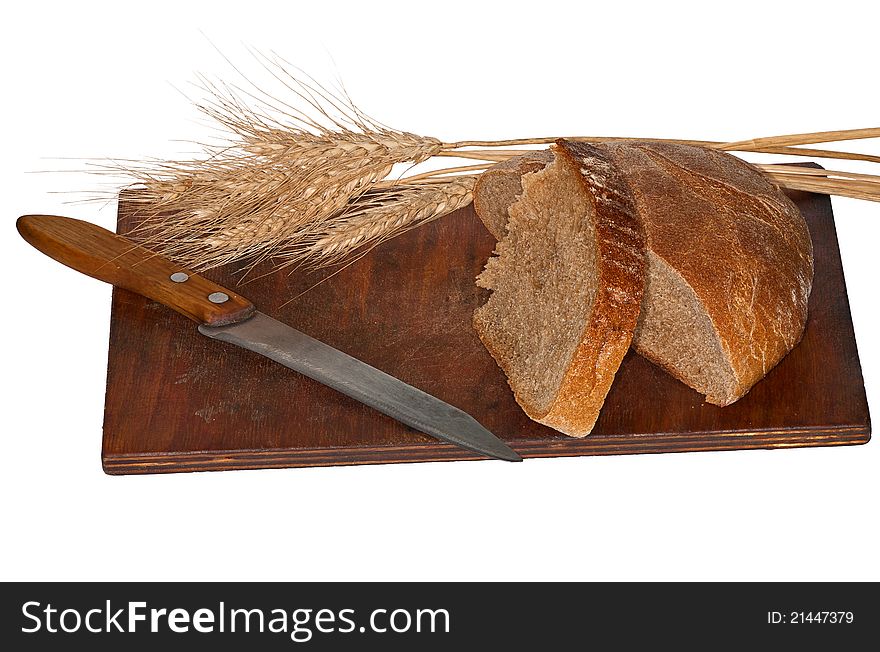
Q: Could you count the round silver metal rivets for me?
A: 2